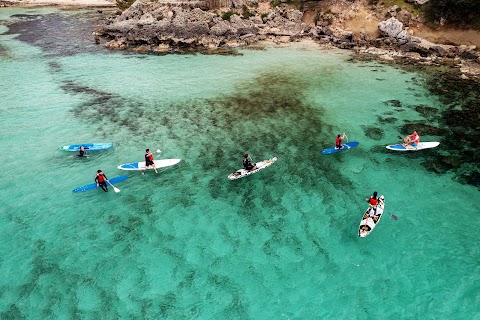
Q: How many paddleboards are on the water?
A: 7